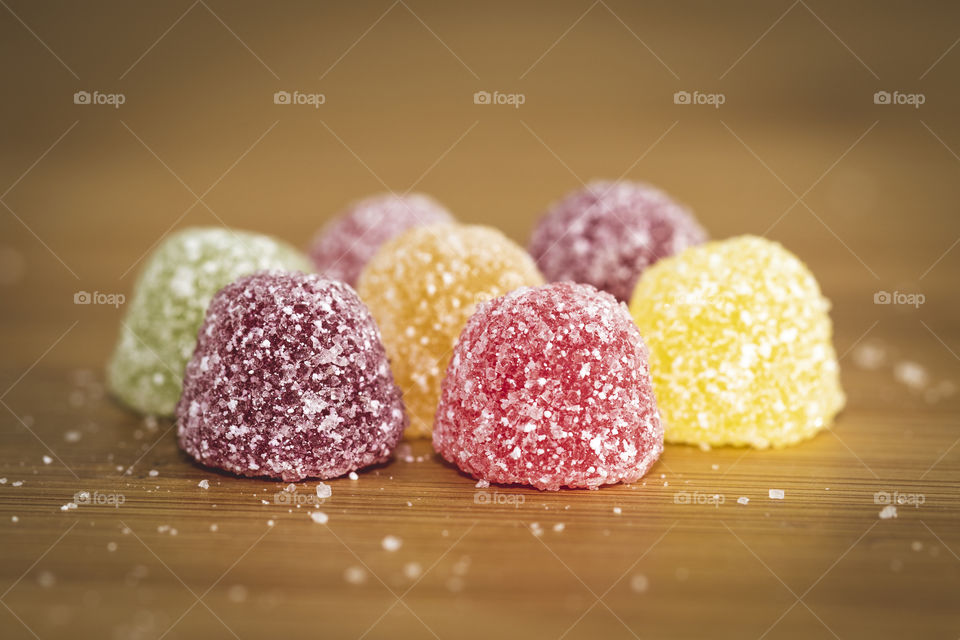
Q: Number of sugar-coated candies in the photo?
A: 7